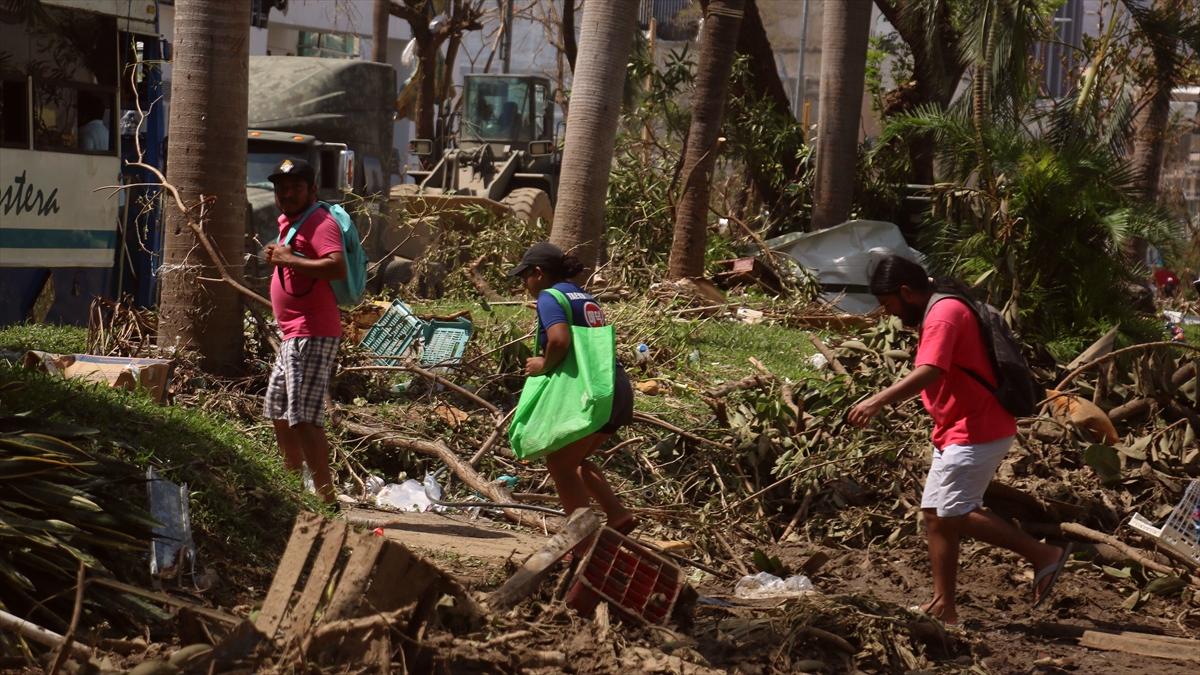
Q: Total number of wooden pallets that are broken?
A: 1